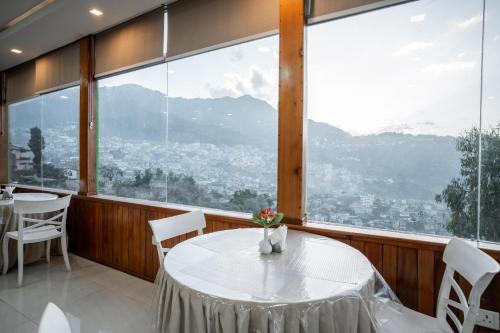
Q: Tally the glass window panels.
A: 6